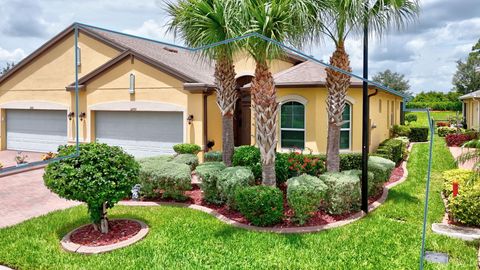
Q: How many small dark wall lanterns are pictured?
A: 3